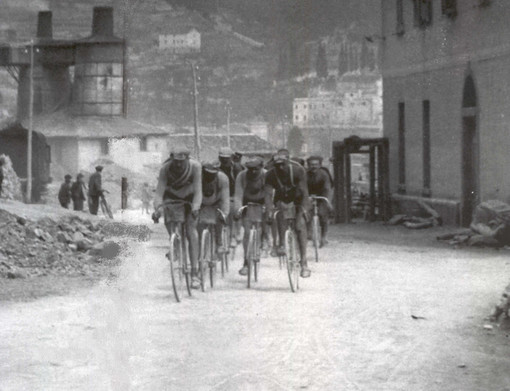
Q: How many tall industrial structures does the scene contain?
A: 2